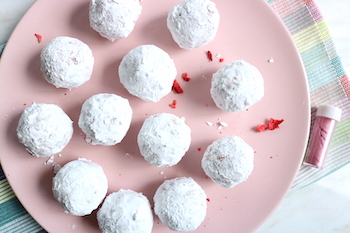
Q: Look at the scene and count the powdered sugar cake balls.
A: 12